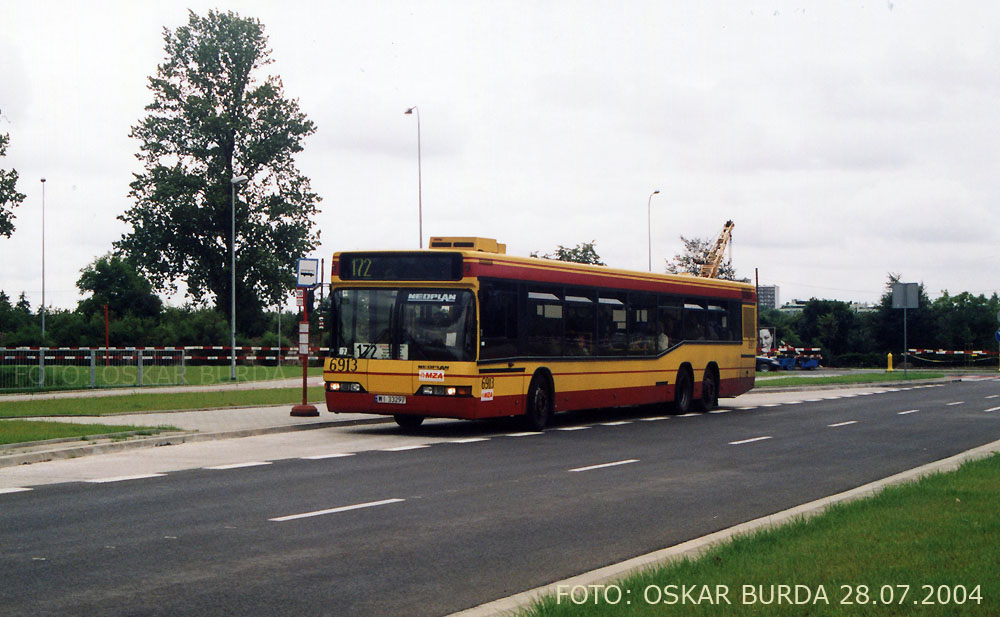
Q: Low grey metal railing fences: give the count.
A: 1